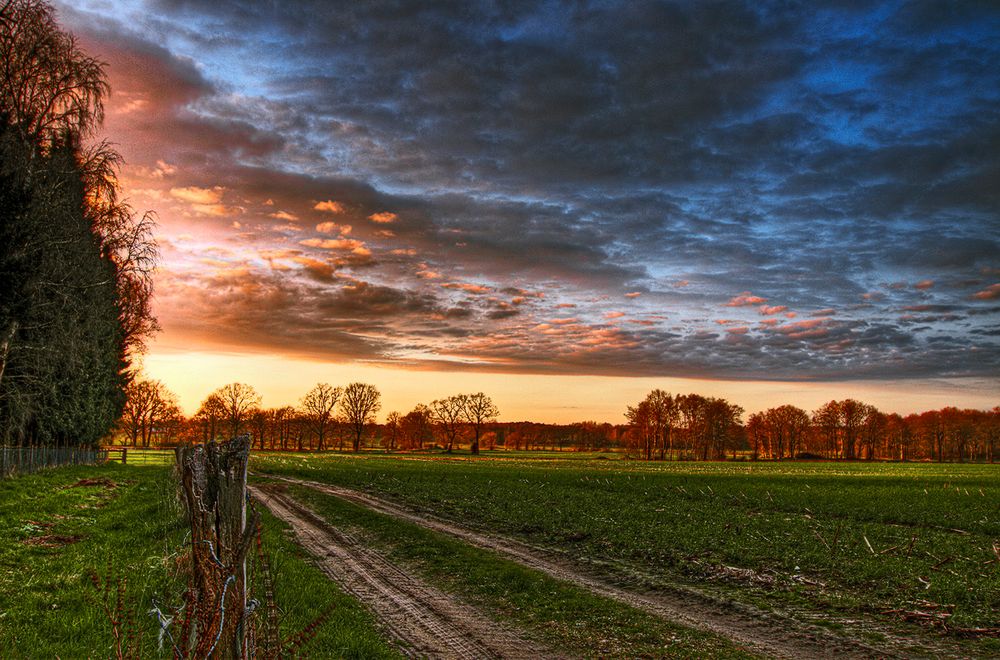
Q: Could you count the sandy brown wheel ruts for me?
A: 2